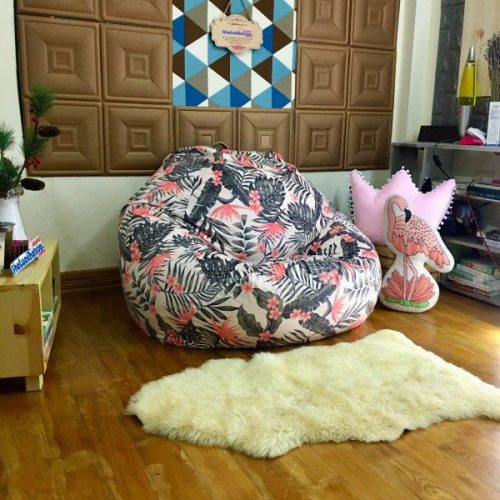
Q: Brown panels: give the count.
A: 14